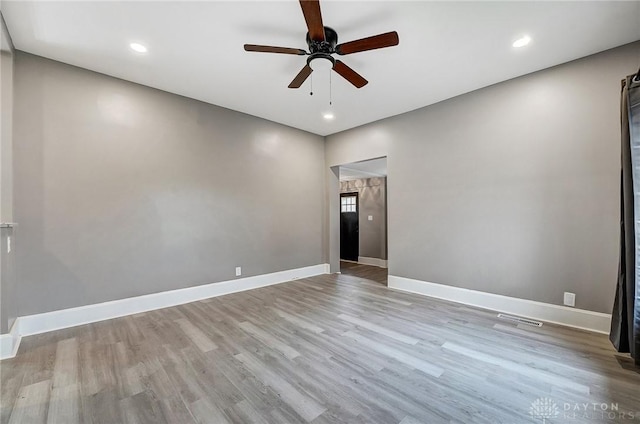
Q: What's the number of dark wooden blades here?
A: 5